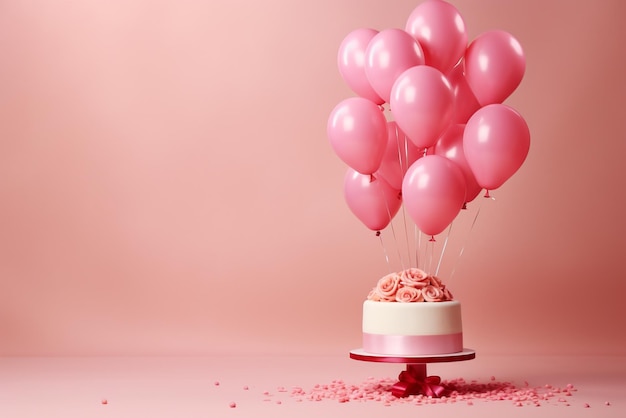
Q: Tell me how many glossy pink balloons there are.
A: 12